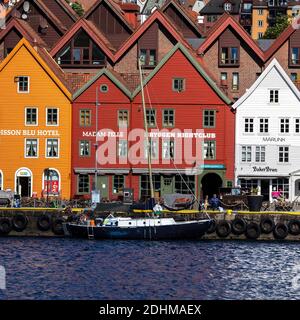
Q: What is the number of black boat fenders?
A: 11